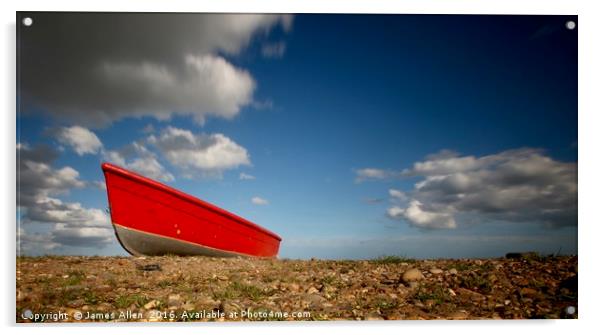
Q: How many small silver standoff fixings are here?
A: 4